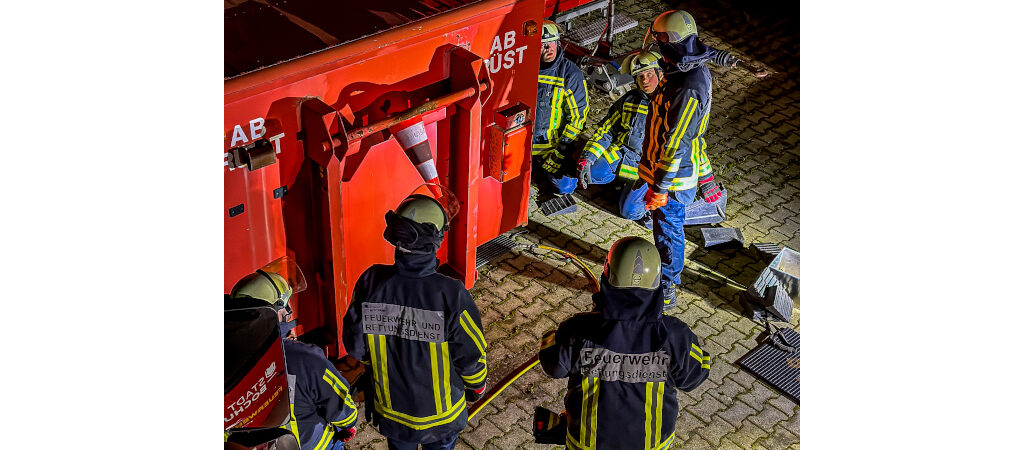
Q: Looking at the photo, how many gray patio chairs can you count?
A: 0